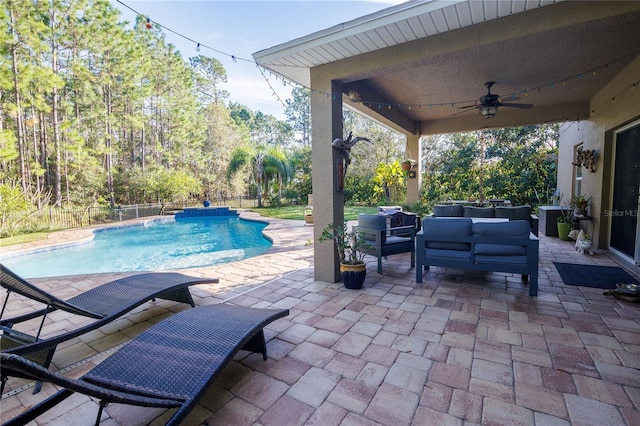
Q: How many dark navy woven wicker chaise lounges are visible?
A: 2